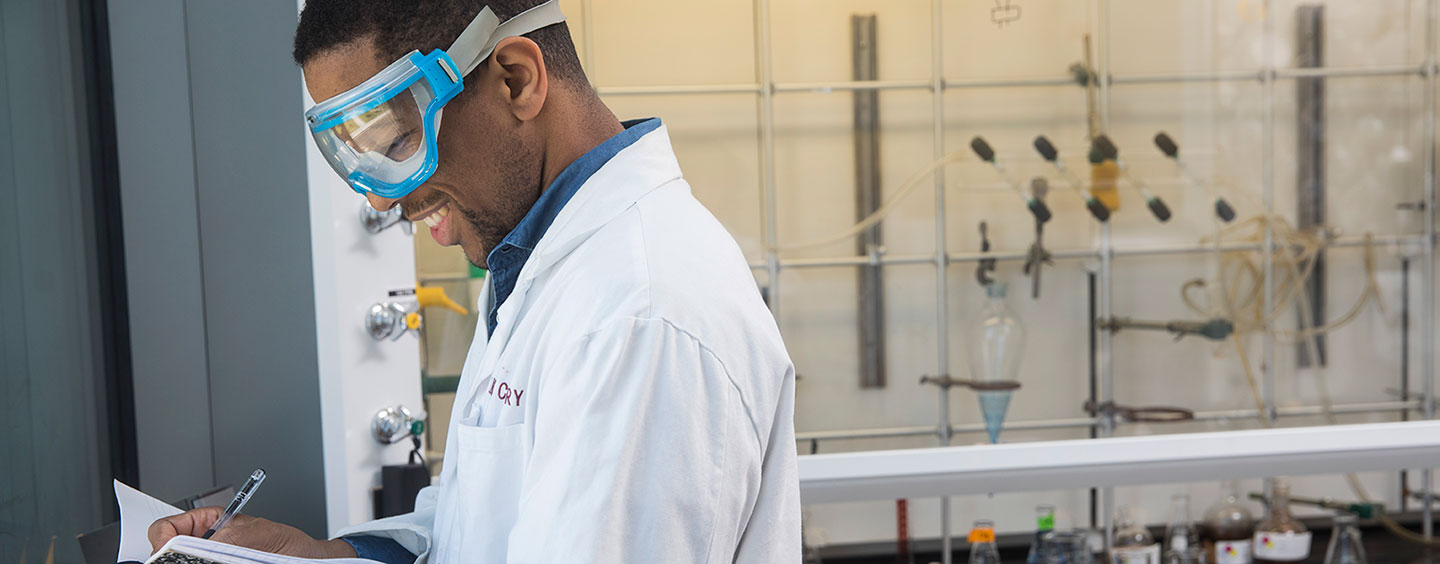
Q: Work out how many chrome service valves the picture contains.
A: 3